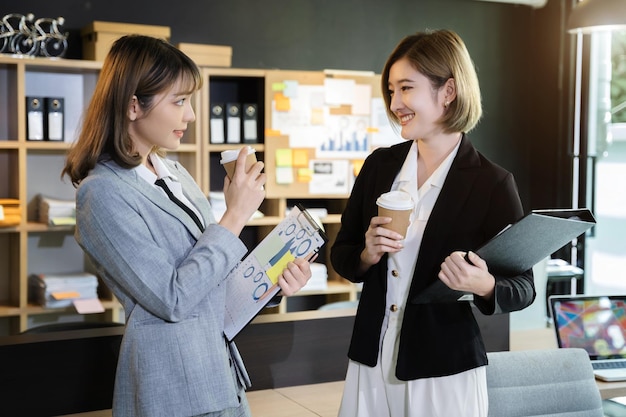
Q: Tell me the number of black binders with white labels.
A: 5